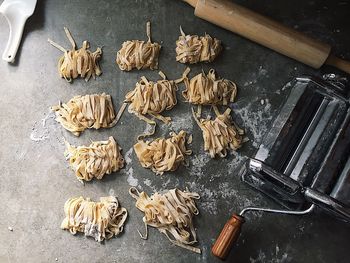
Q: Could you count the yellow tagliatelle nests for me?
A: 11